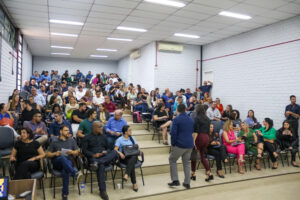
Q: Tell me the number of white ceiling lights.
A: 11